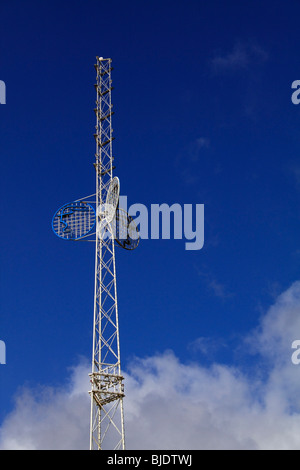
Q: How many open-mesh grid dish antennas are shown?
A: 3